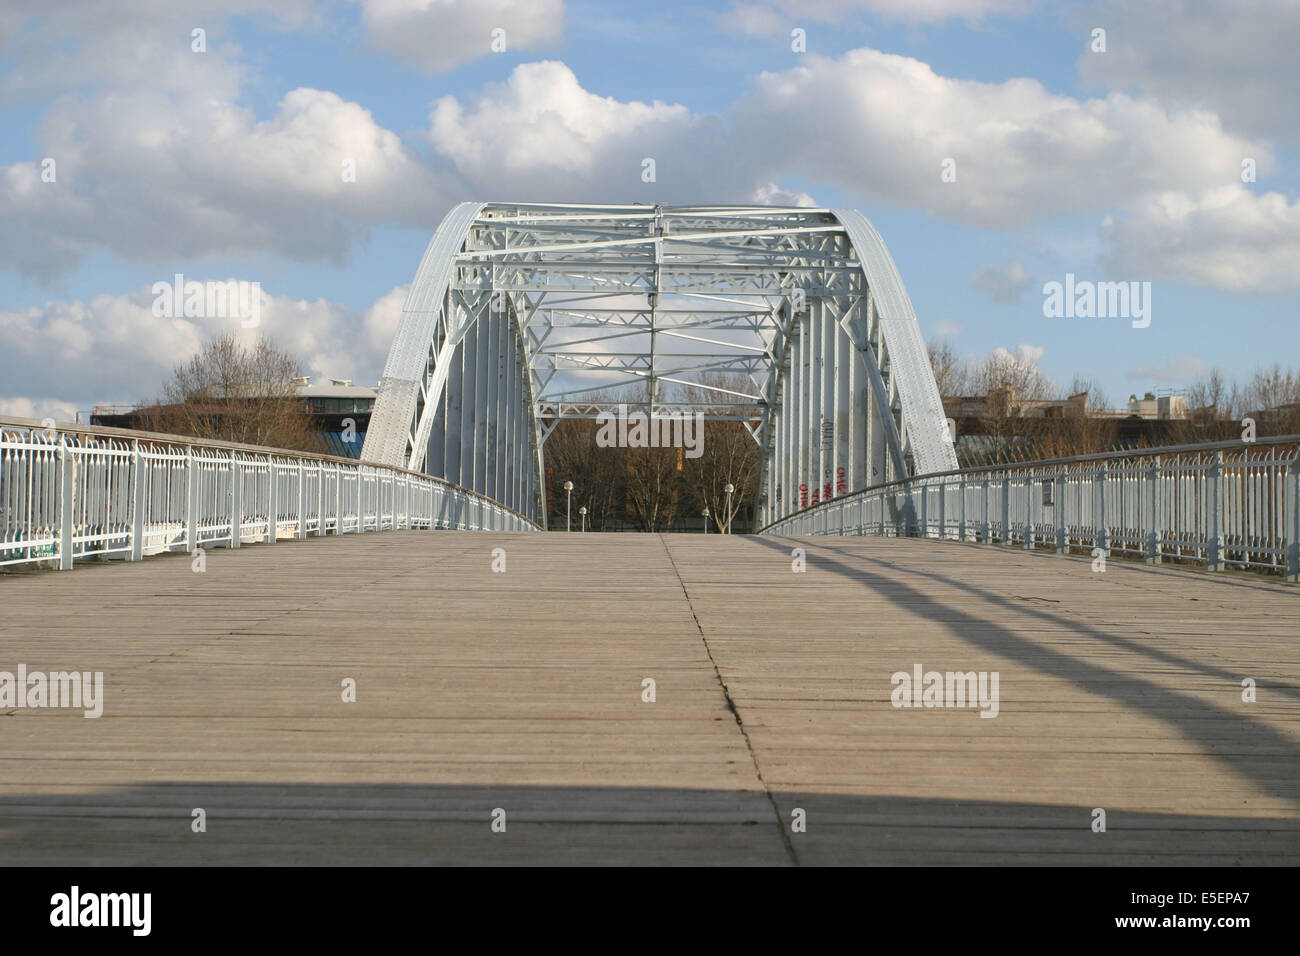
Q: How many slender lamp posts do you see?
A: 4